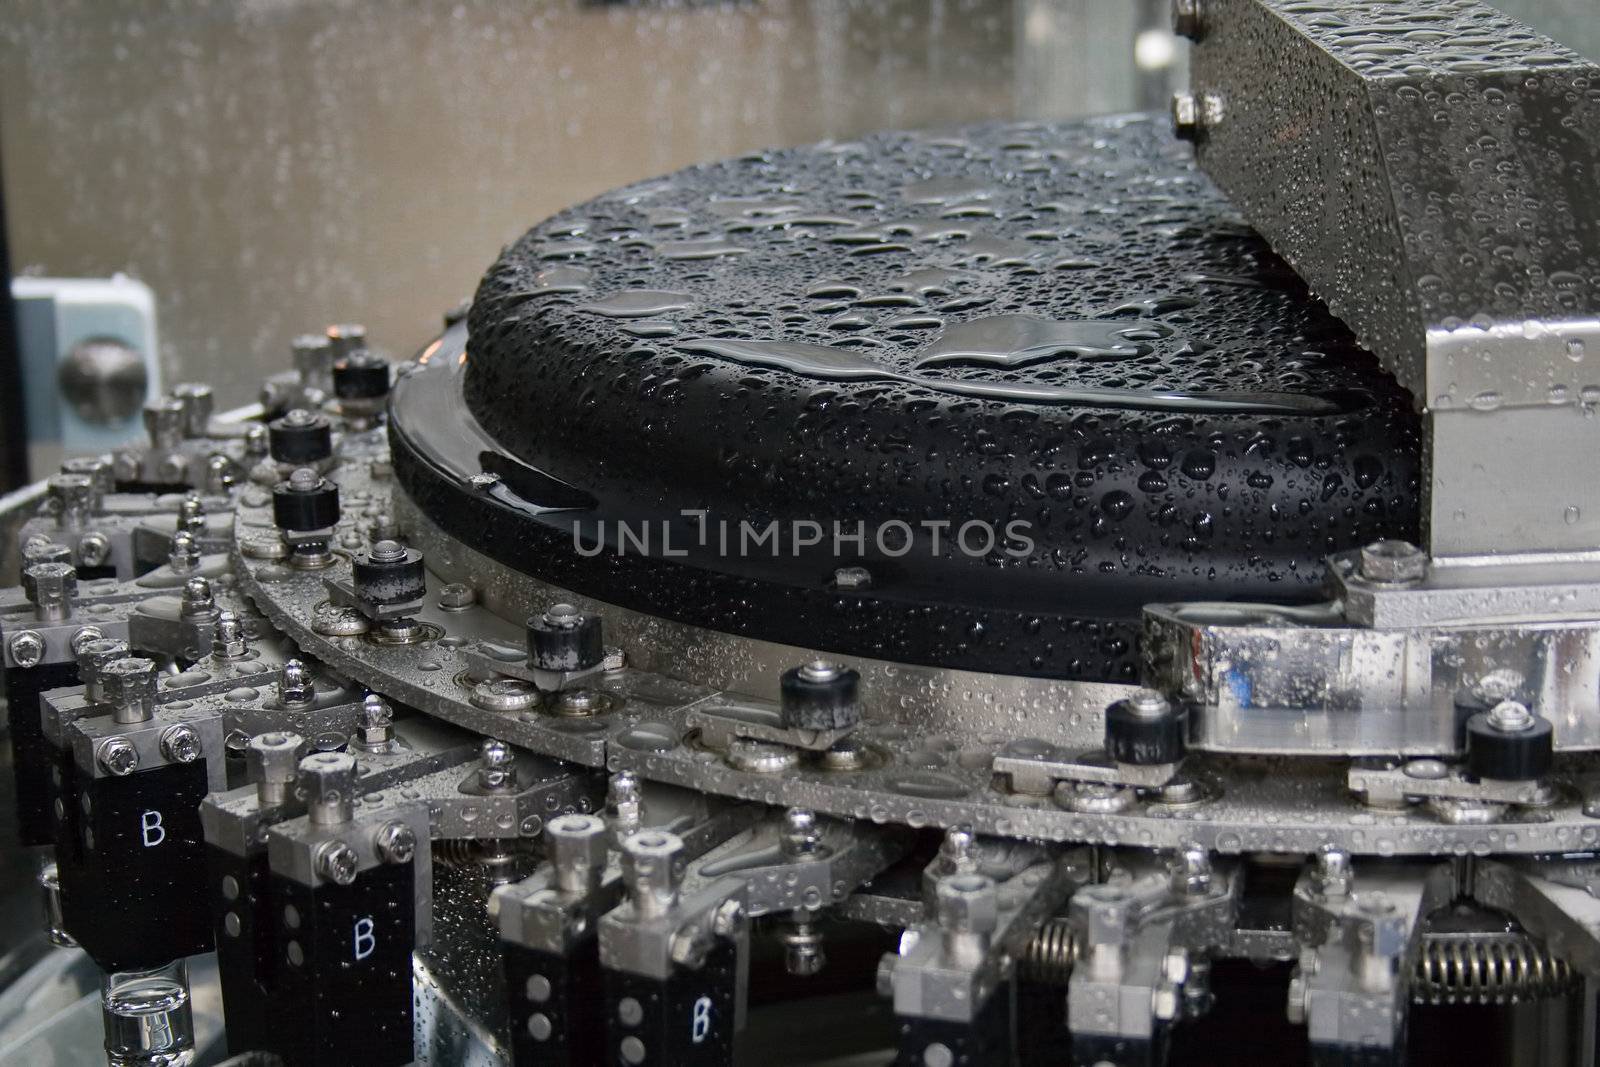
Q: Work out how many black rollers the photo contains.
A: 8